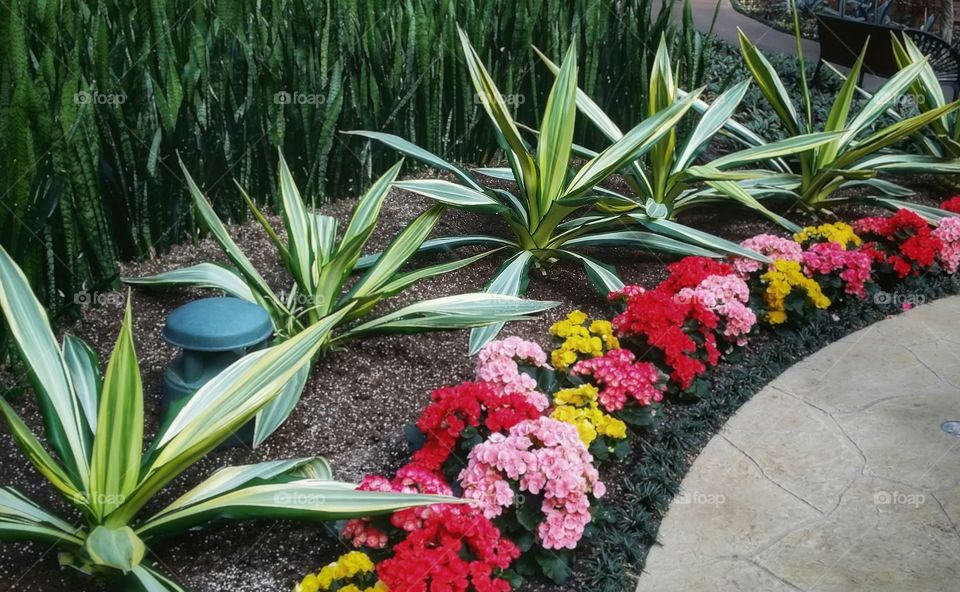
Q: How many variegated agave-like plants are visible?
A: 6